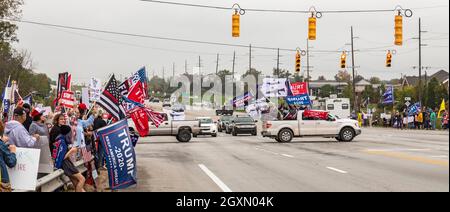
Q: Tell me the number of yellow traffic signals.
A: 6